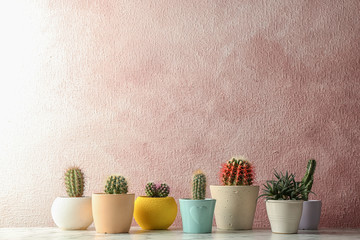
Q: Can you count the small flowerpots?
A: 7